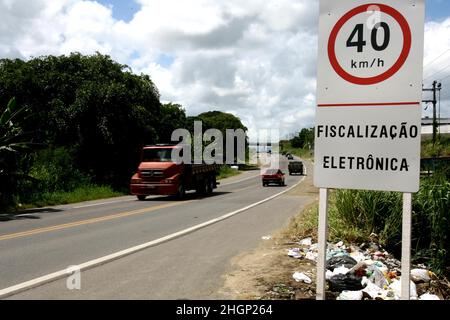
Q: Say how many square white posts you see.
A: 2